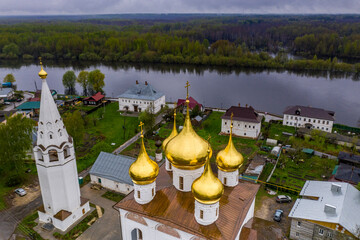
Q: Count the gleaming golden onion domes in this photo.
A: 6